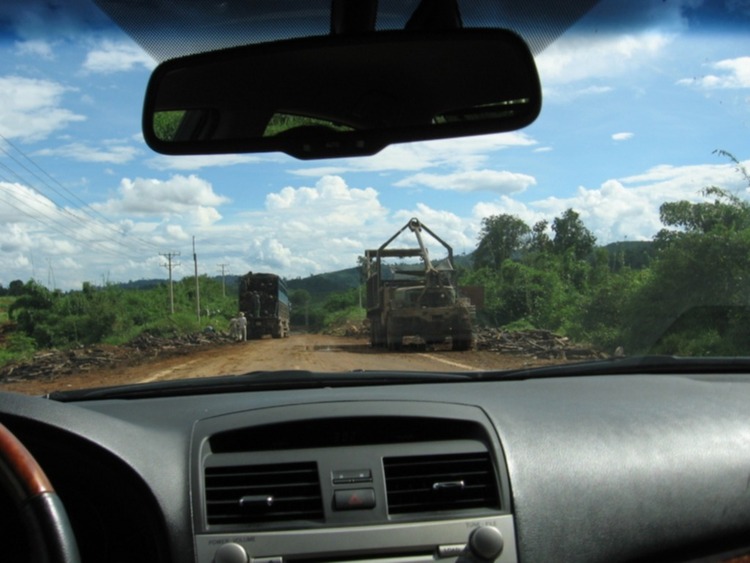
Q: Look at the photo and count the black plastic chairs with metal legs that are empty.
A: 0